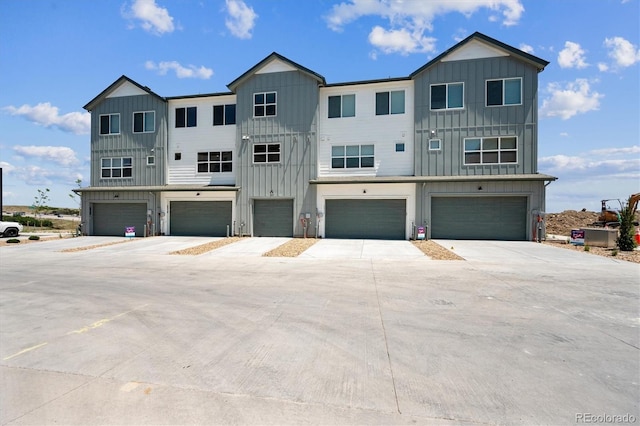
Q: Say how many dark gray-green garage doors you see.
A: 5